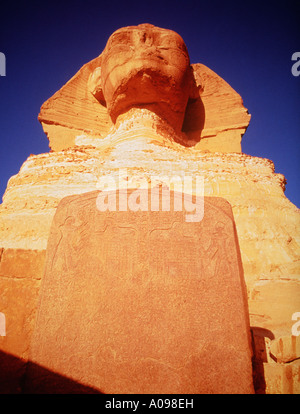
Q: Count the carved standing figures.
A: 2